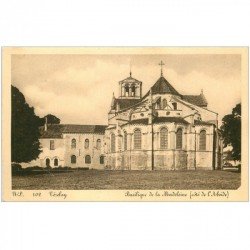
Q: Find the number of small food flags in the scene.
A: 0